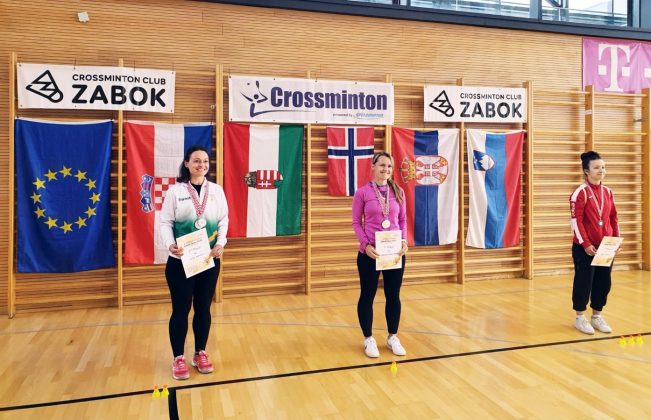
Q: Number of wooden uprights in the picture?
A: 9